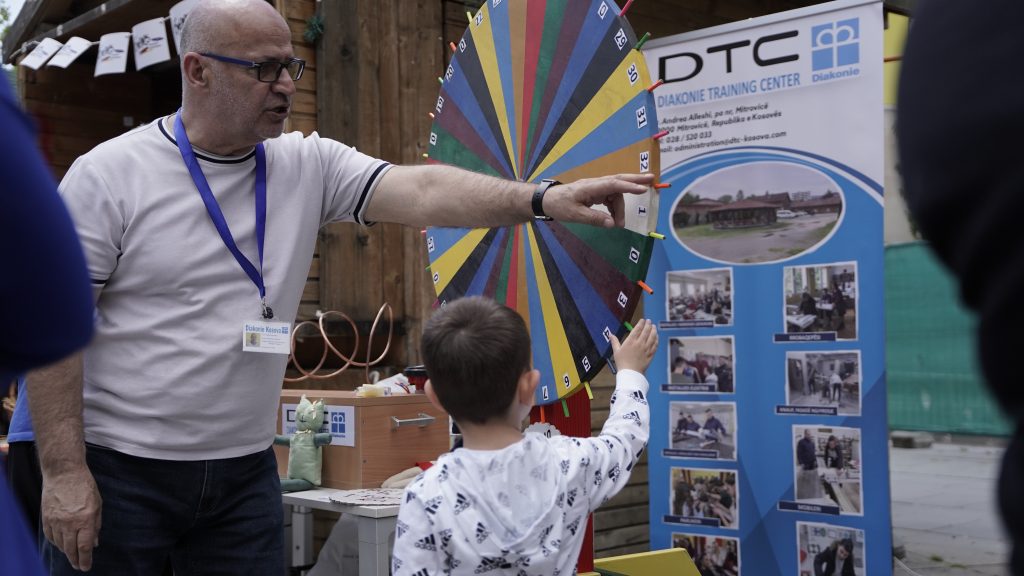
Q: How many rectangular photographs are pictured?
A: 9